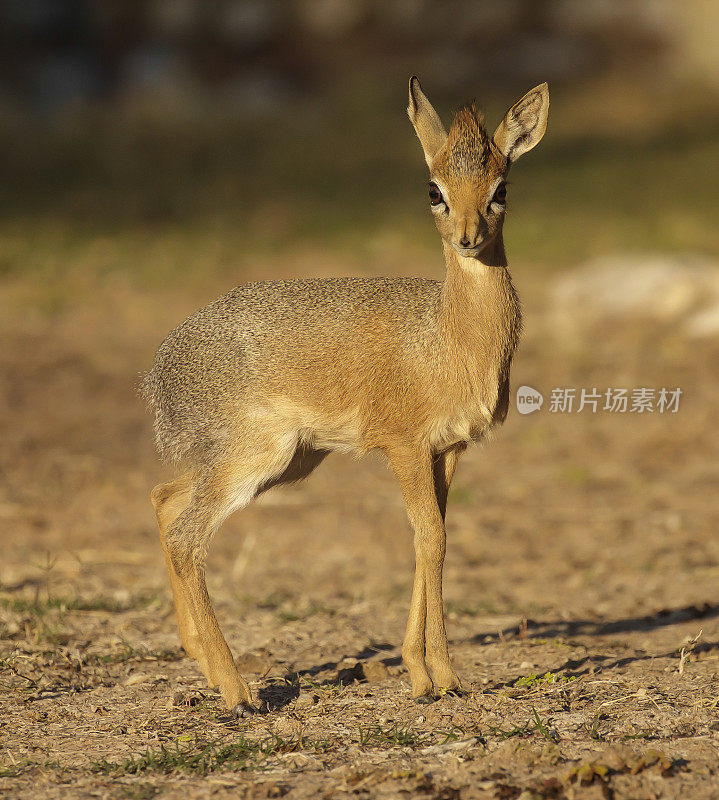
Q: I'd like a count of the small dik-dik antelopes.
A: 1